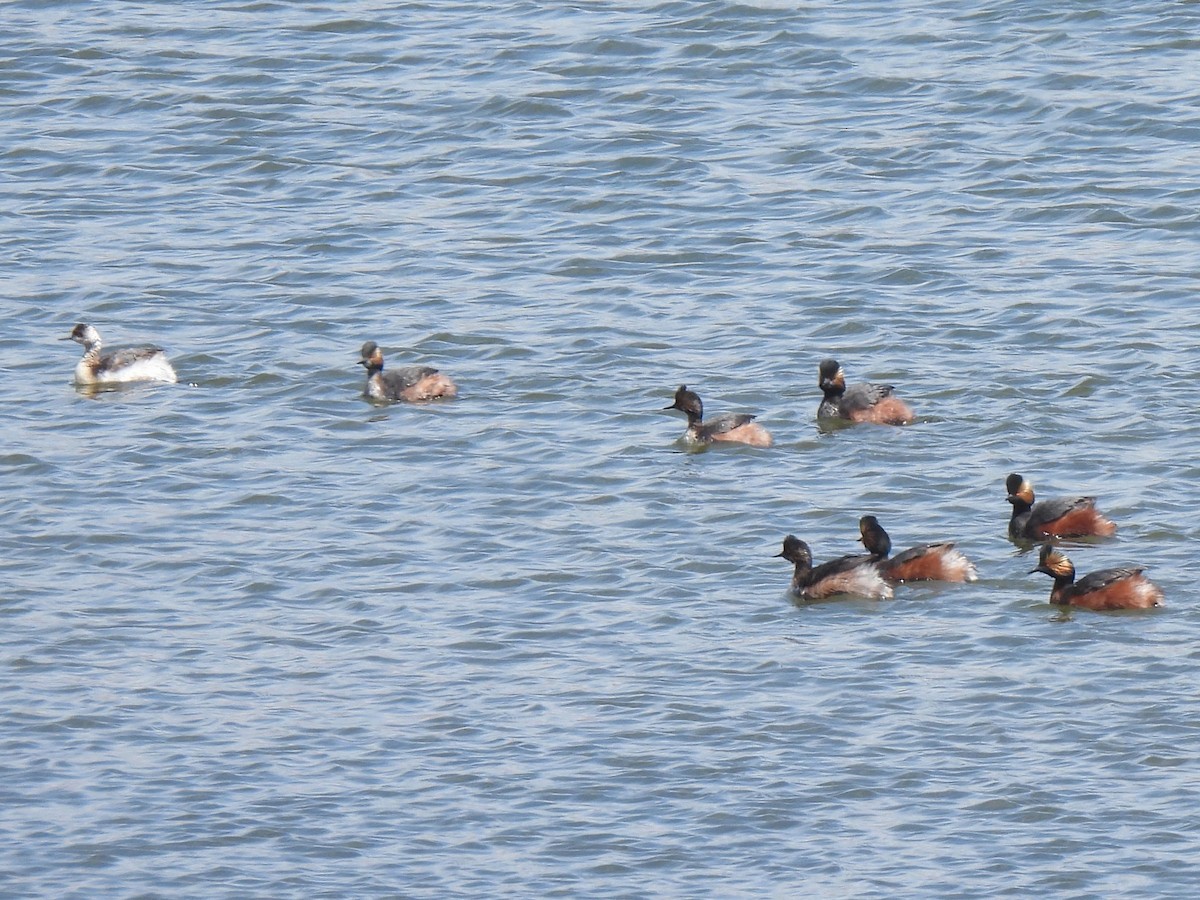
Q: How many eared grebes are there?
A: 8